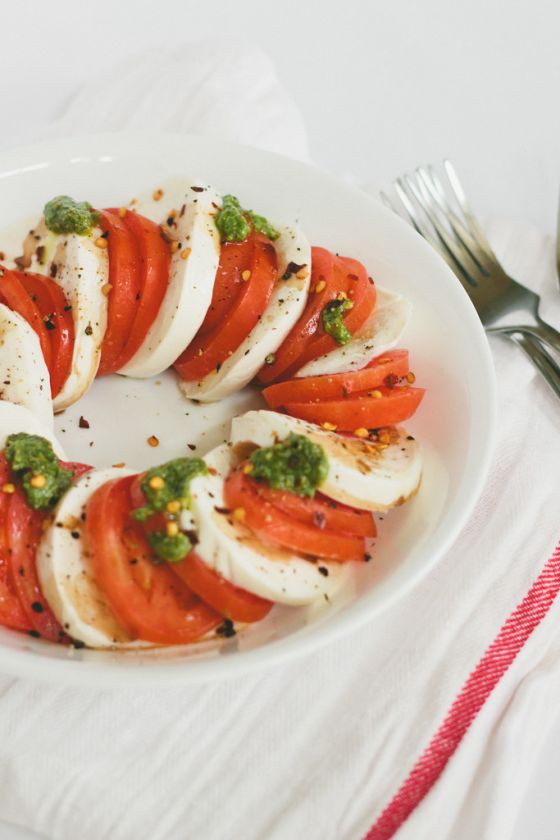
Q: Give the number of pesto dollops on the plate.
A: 6